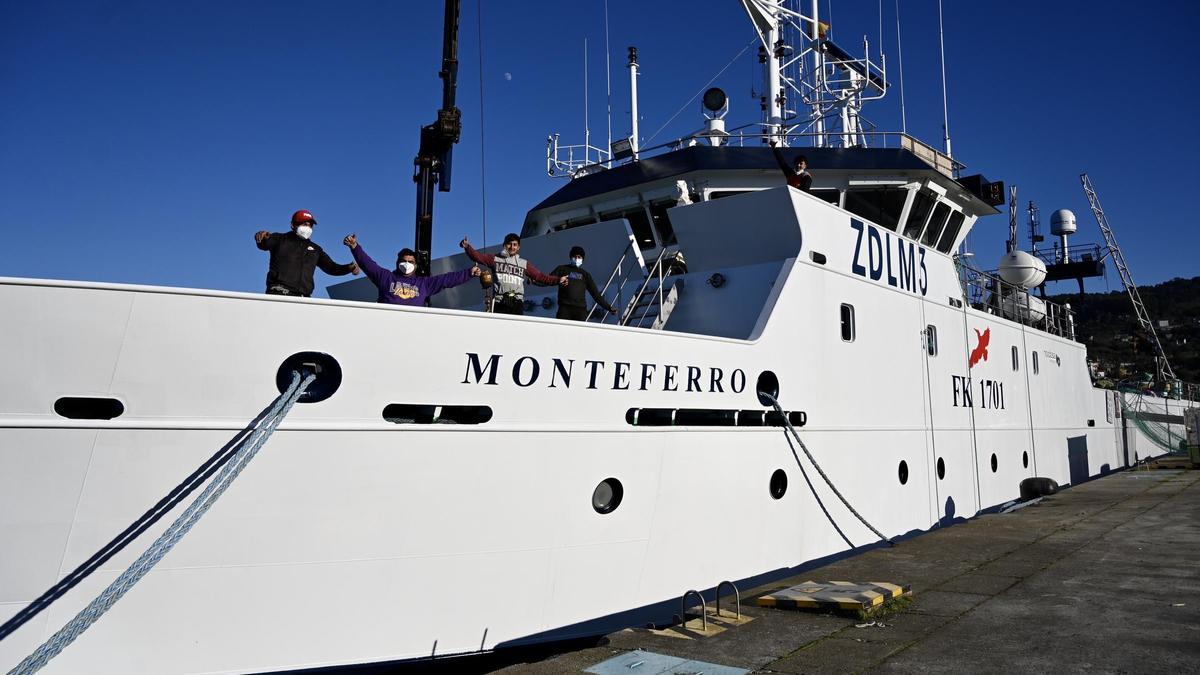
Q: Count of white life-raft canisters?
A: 2